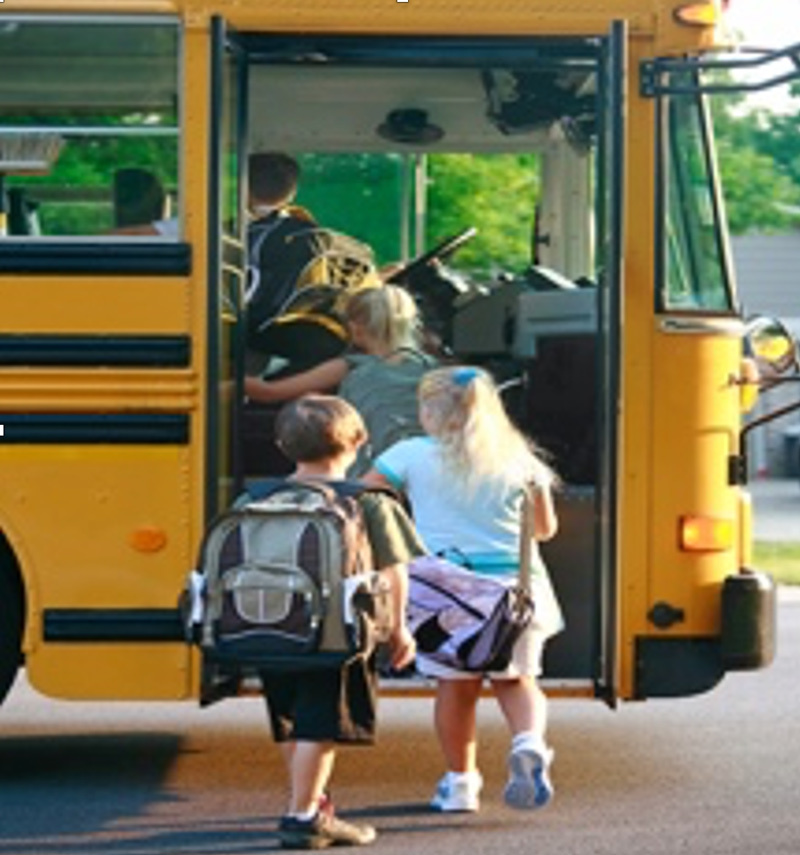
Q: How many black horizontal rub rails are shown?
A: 4